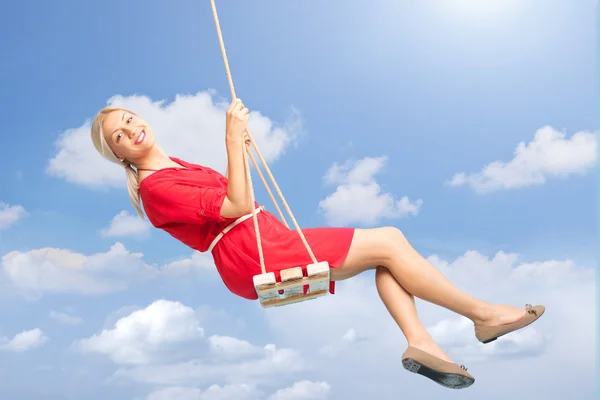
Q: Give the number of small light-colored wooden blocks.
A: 3